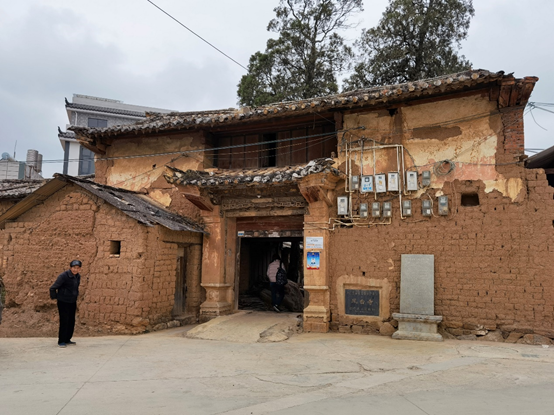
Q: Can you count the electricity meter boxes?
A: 13